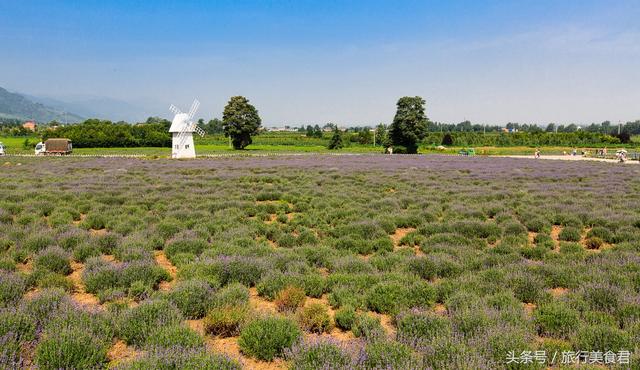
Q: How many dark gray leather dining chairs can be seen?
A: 0